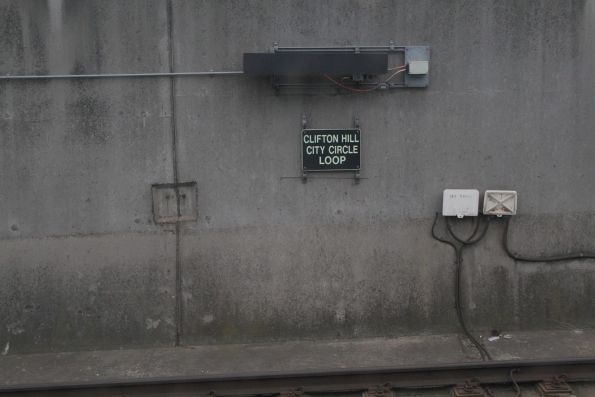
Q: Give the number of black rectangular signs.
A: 1